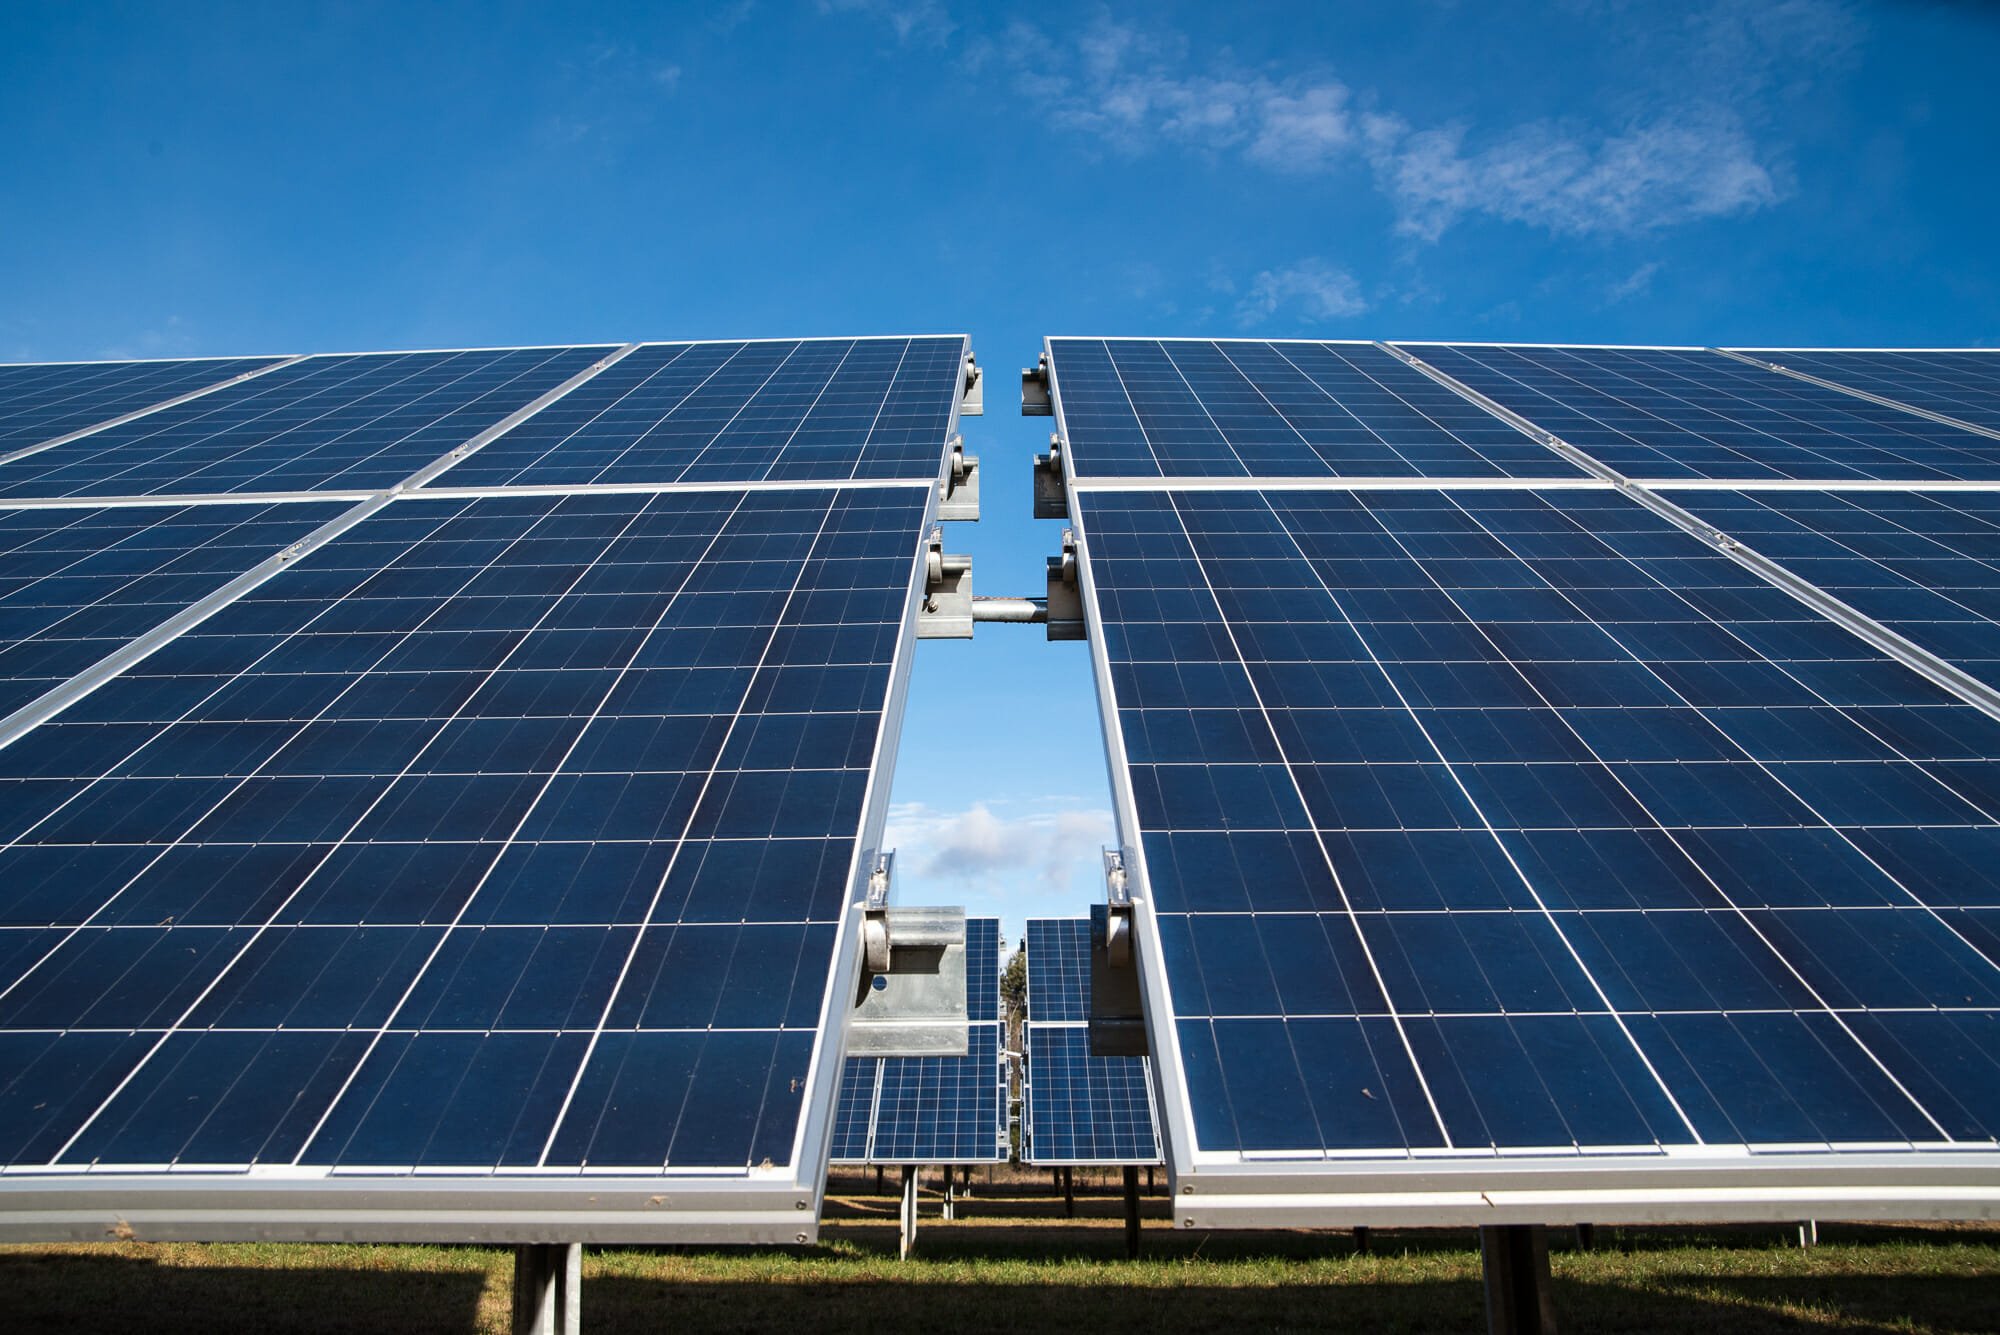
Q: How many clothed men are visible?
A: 0